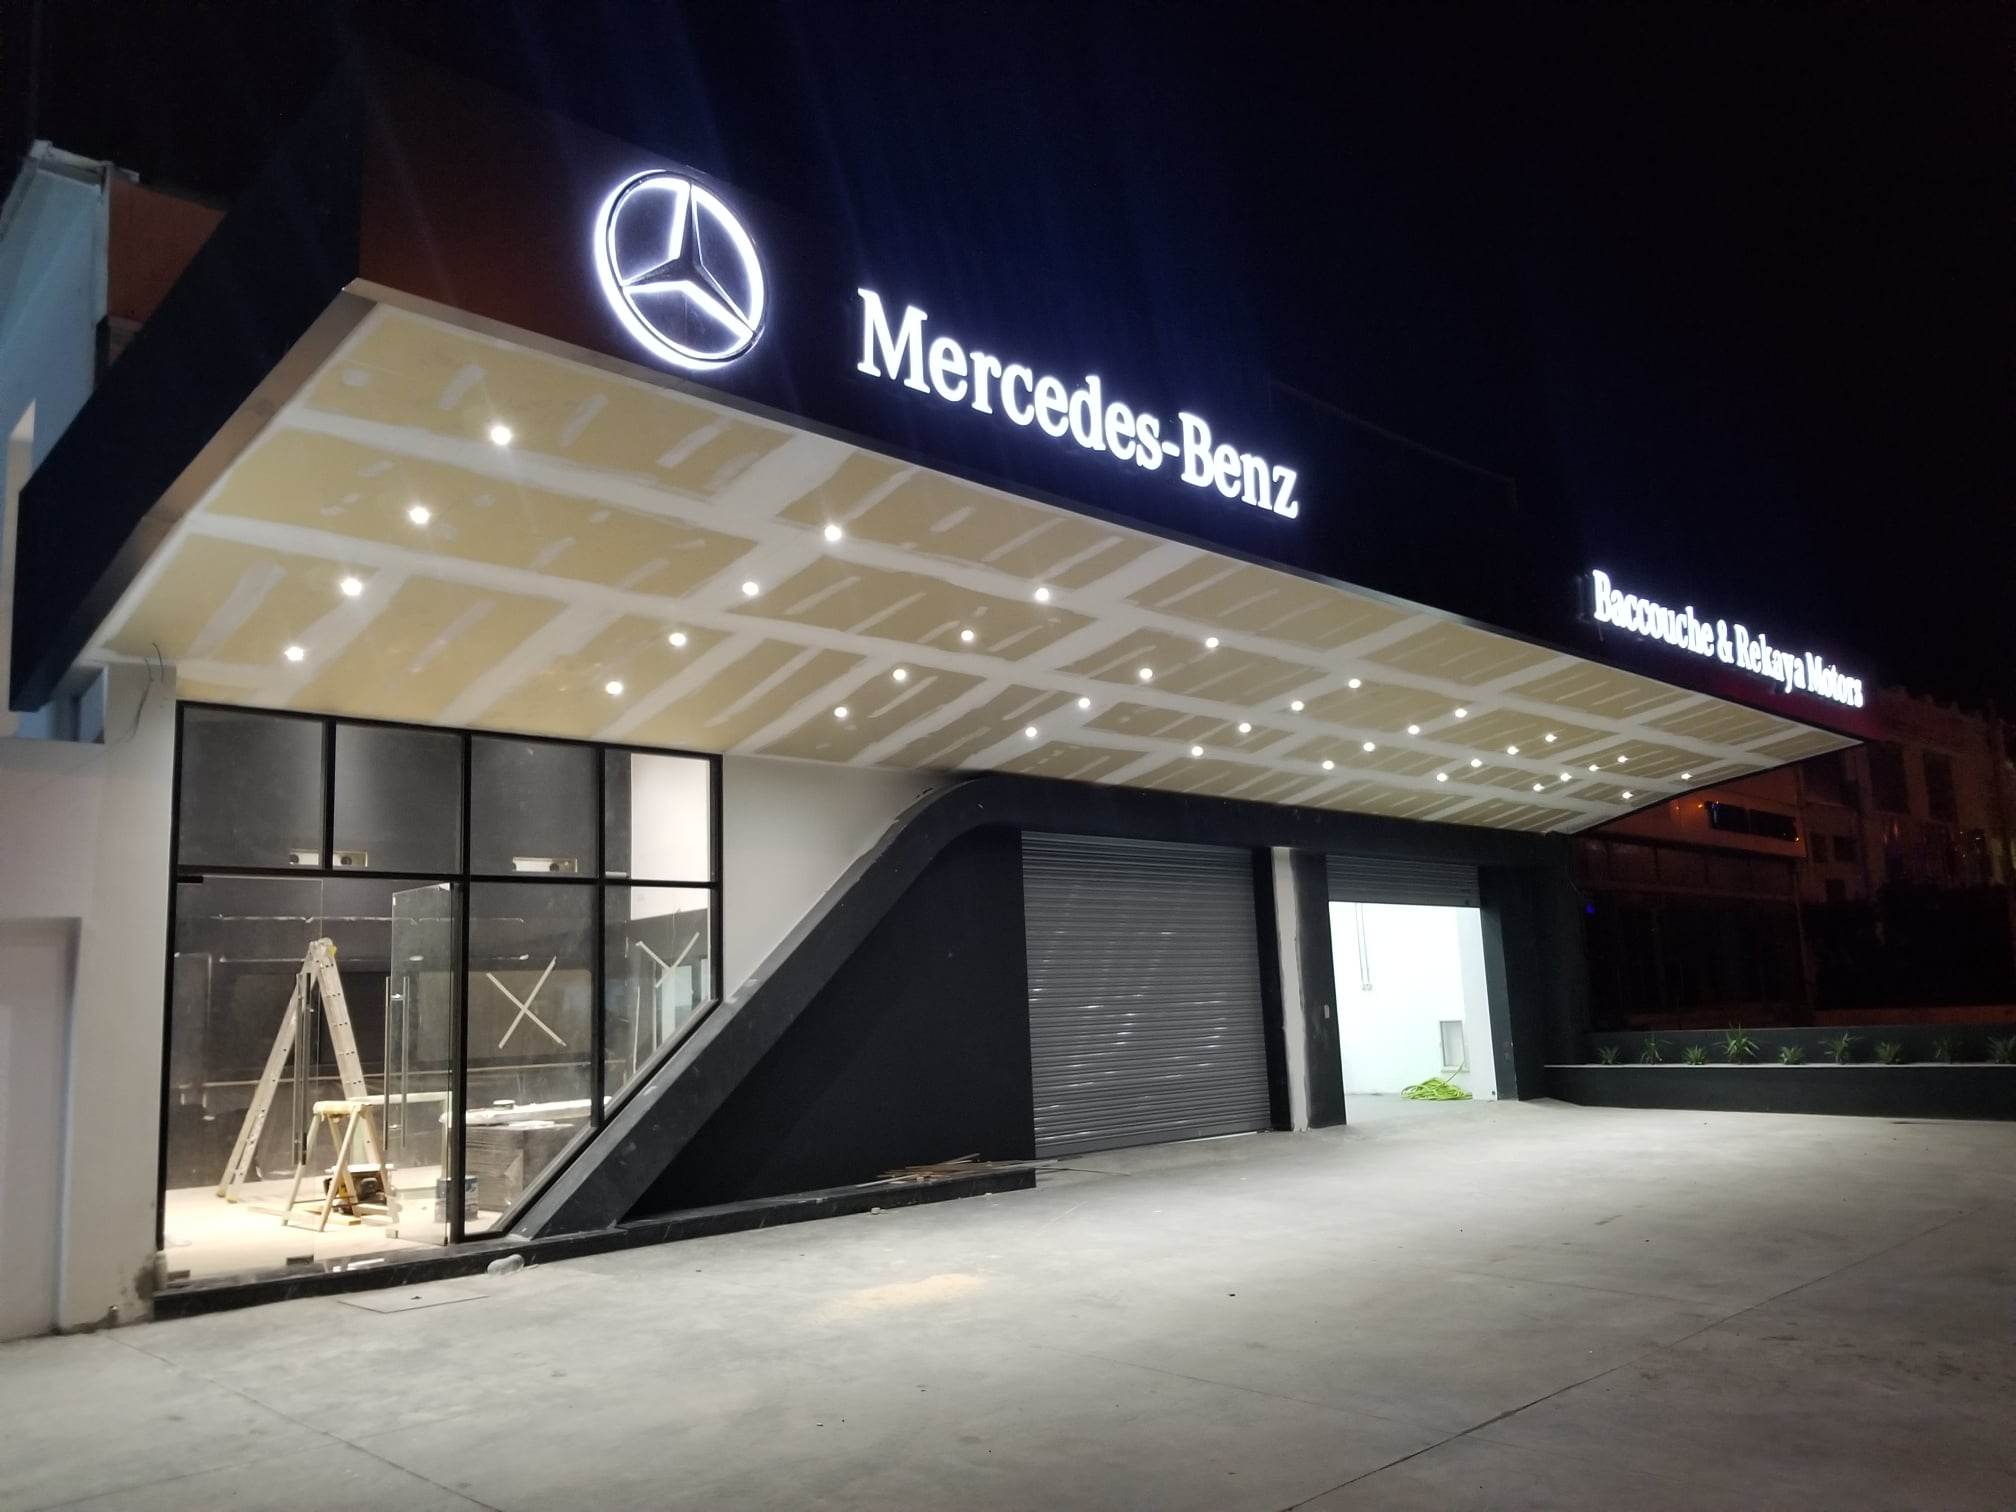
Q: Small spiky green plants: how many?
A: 9